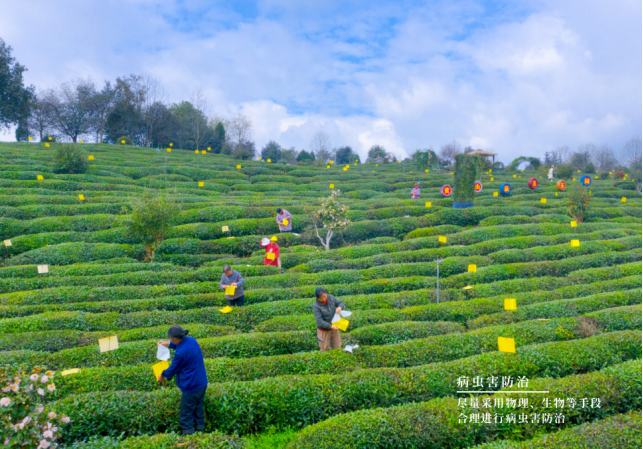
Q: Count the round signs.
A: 6